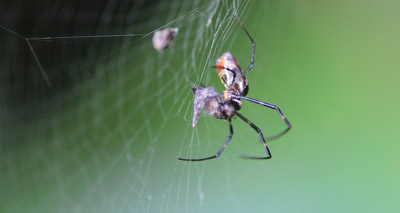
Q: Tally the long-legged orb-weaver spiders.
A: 1